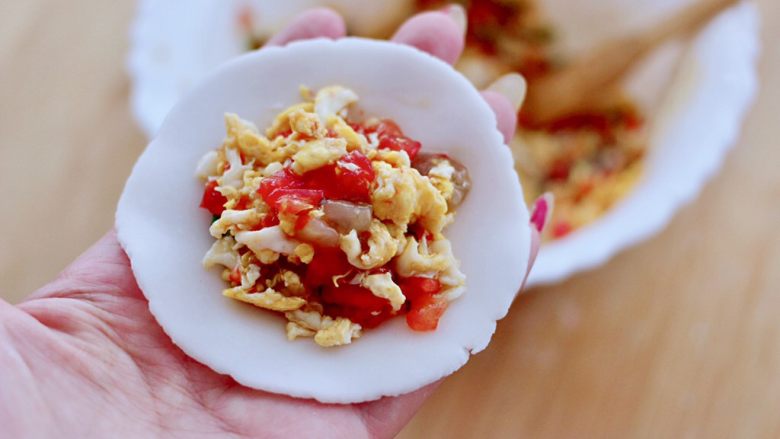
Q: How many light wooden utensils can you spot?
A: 1